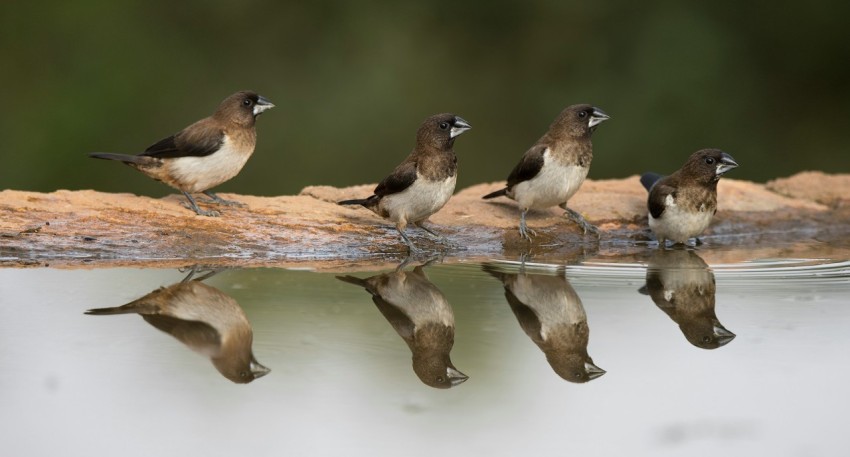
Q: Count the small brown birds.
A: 4